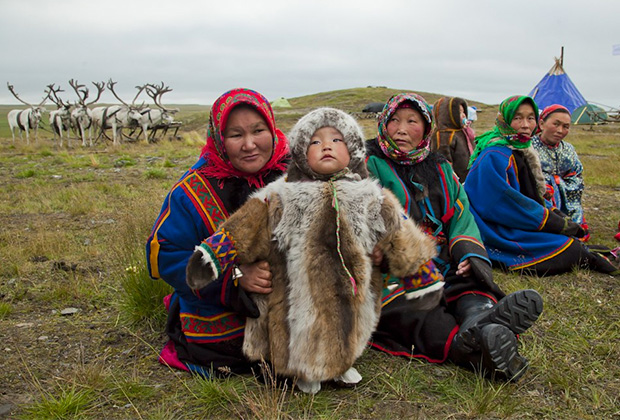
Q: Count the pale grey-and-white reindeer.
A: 5